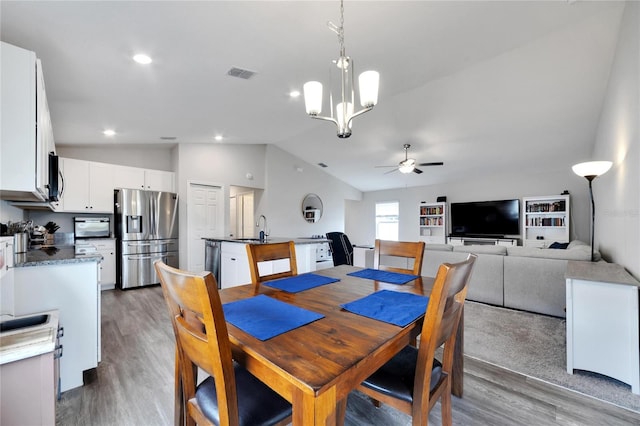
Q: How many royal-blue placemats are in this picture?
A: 4